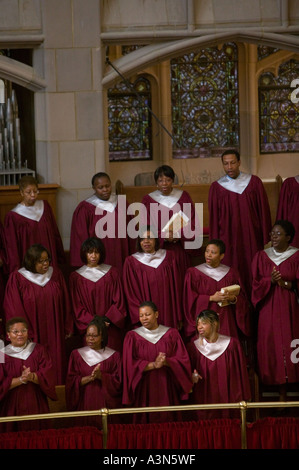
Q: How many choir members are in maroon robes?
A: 13